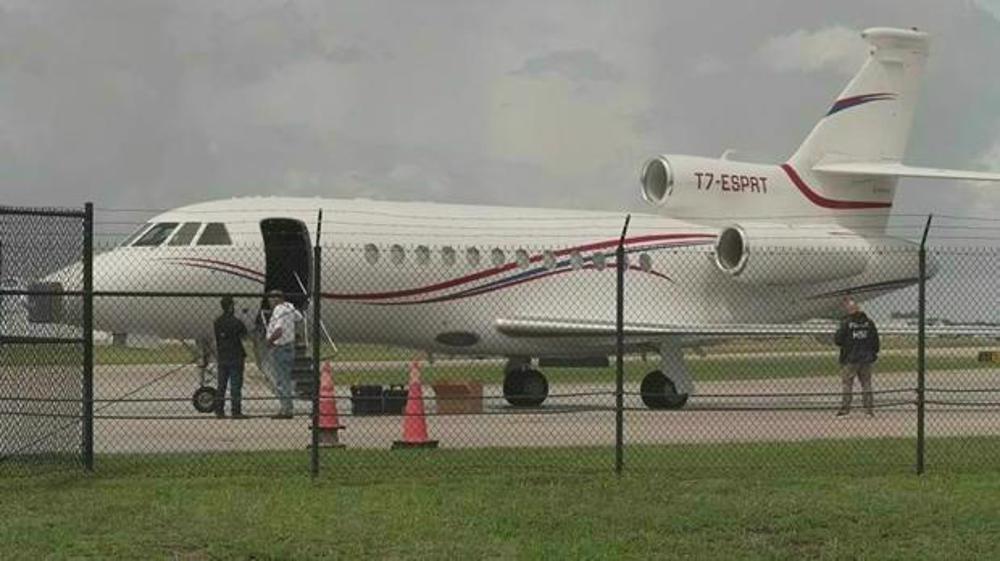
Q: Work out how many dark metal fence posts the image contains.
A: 4